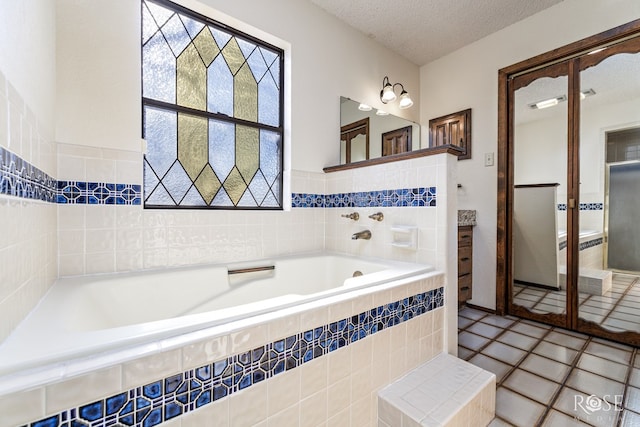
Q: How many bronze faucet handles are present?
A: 2